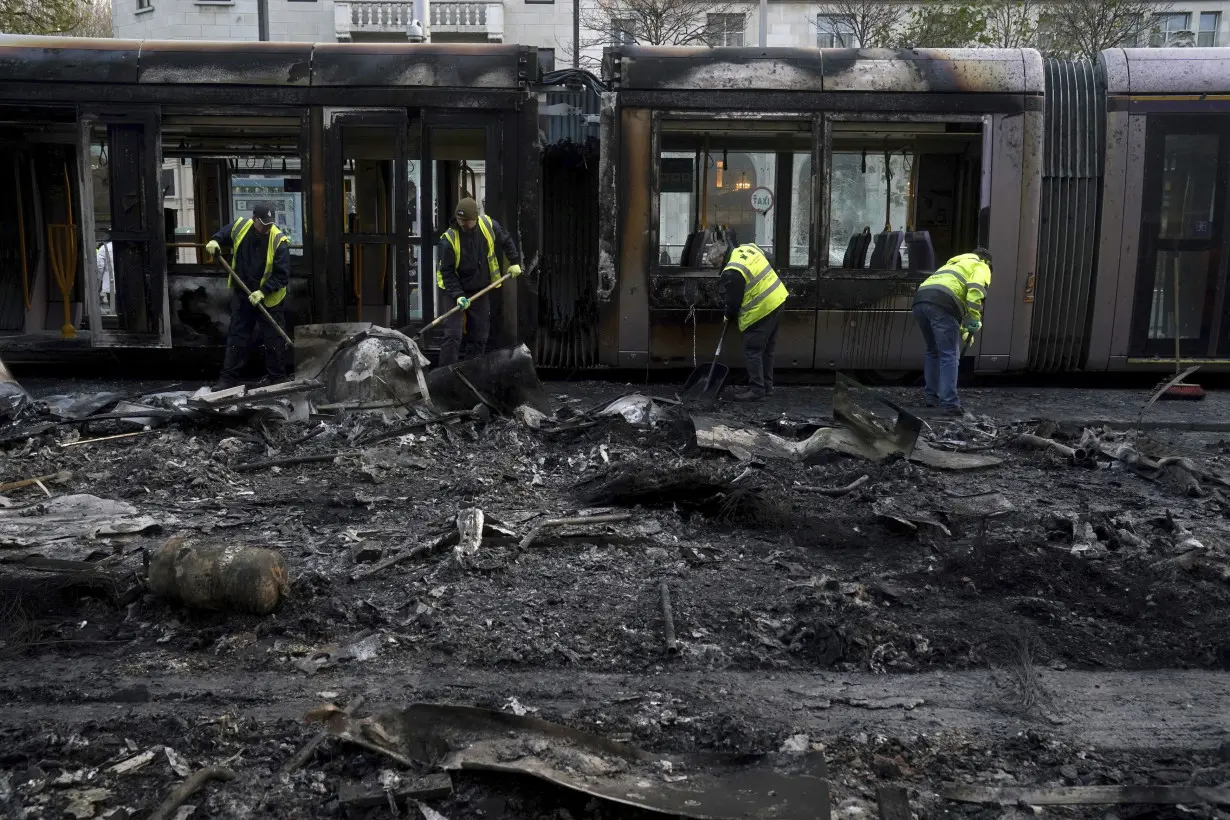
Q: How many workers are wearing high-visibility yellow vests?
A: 4